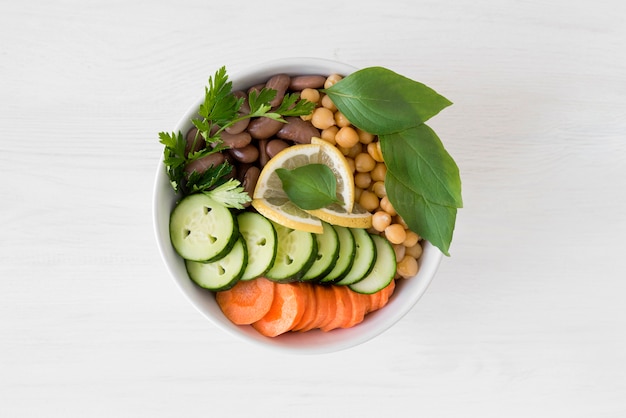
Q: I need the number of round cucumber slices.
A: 8